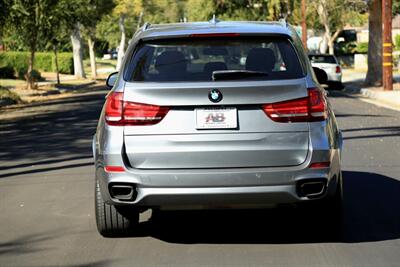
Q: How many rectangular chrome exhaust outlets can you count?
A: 2